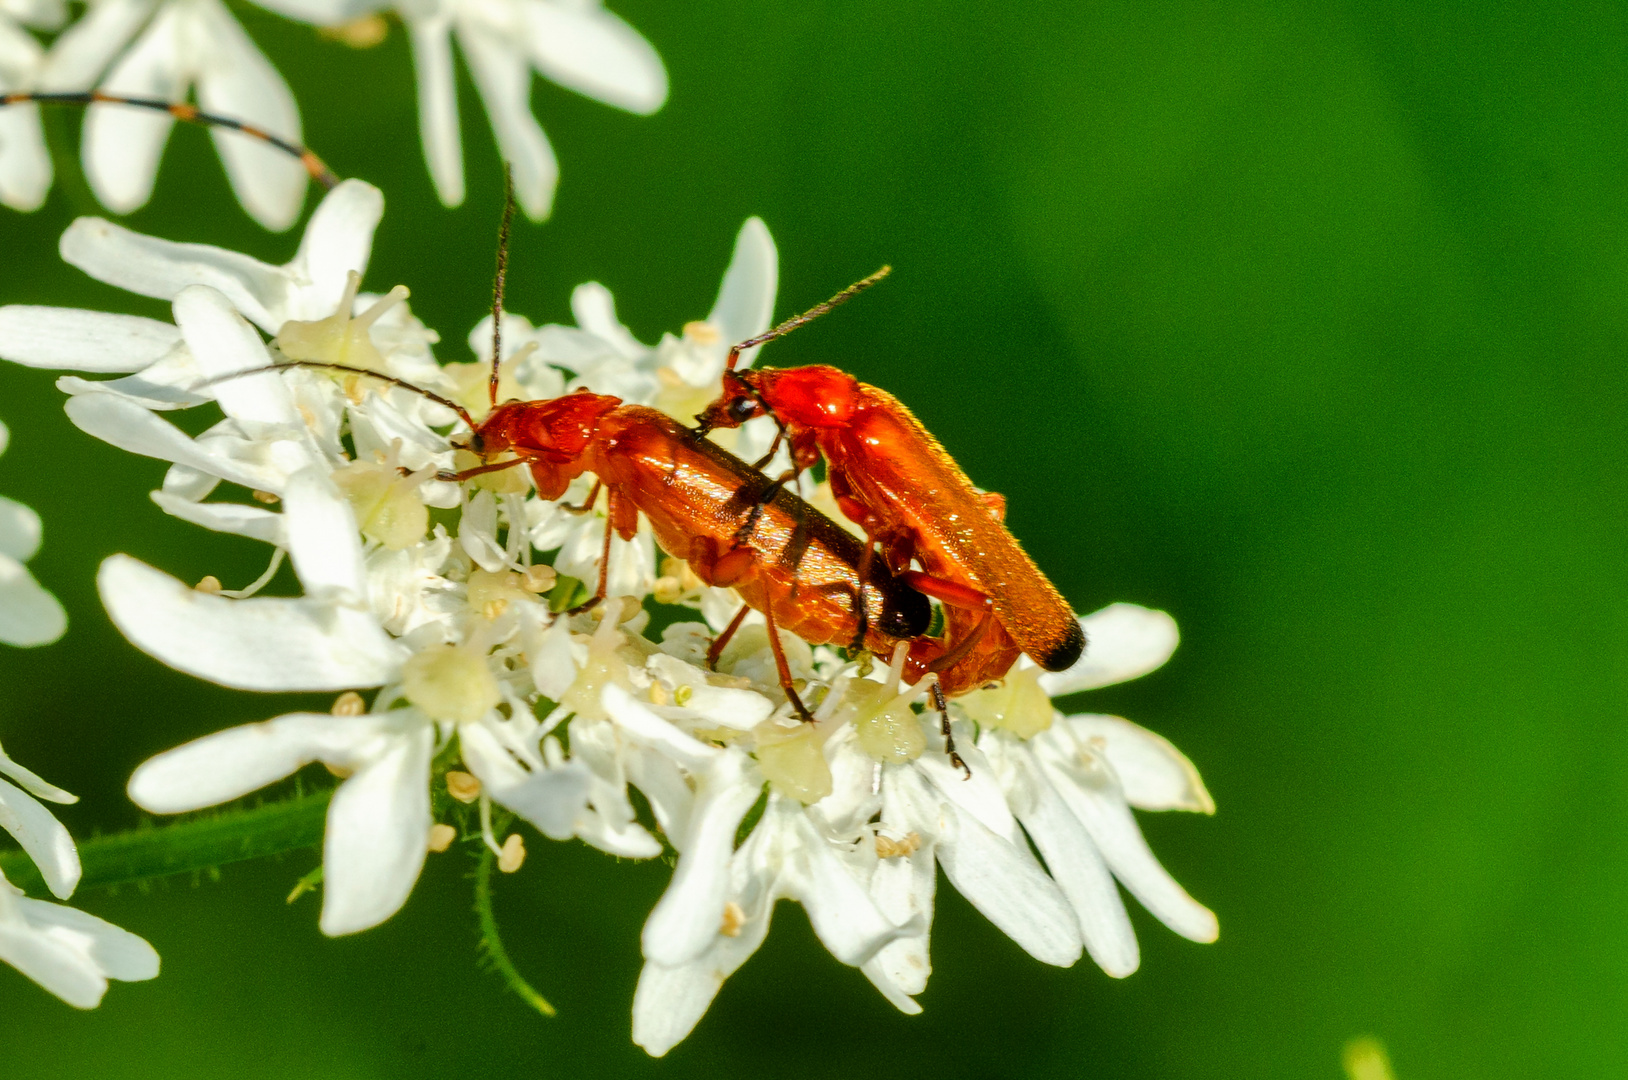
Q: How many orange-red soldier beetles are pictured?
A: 2